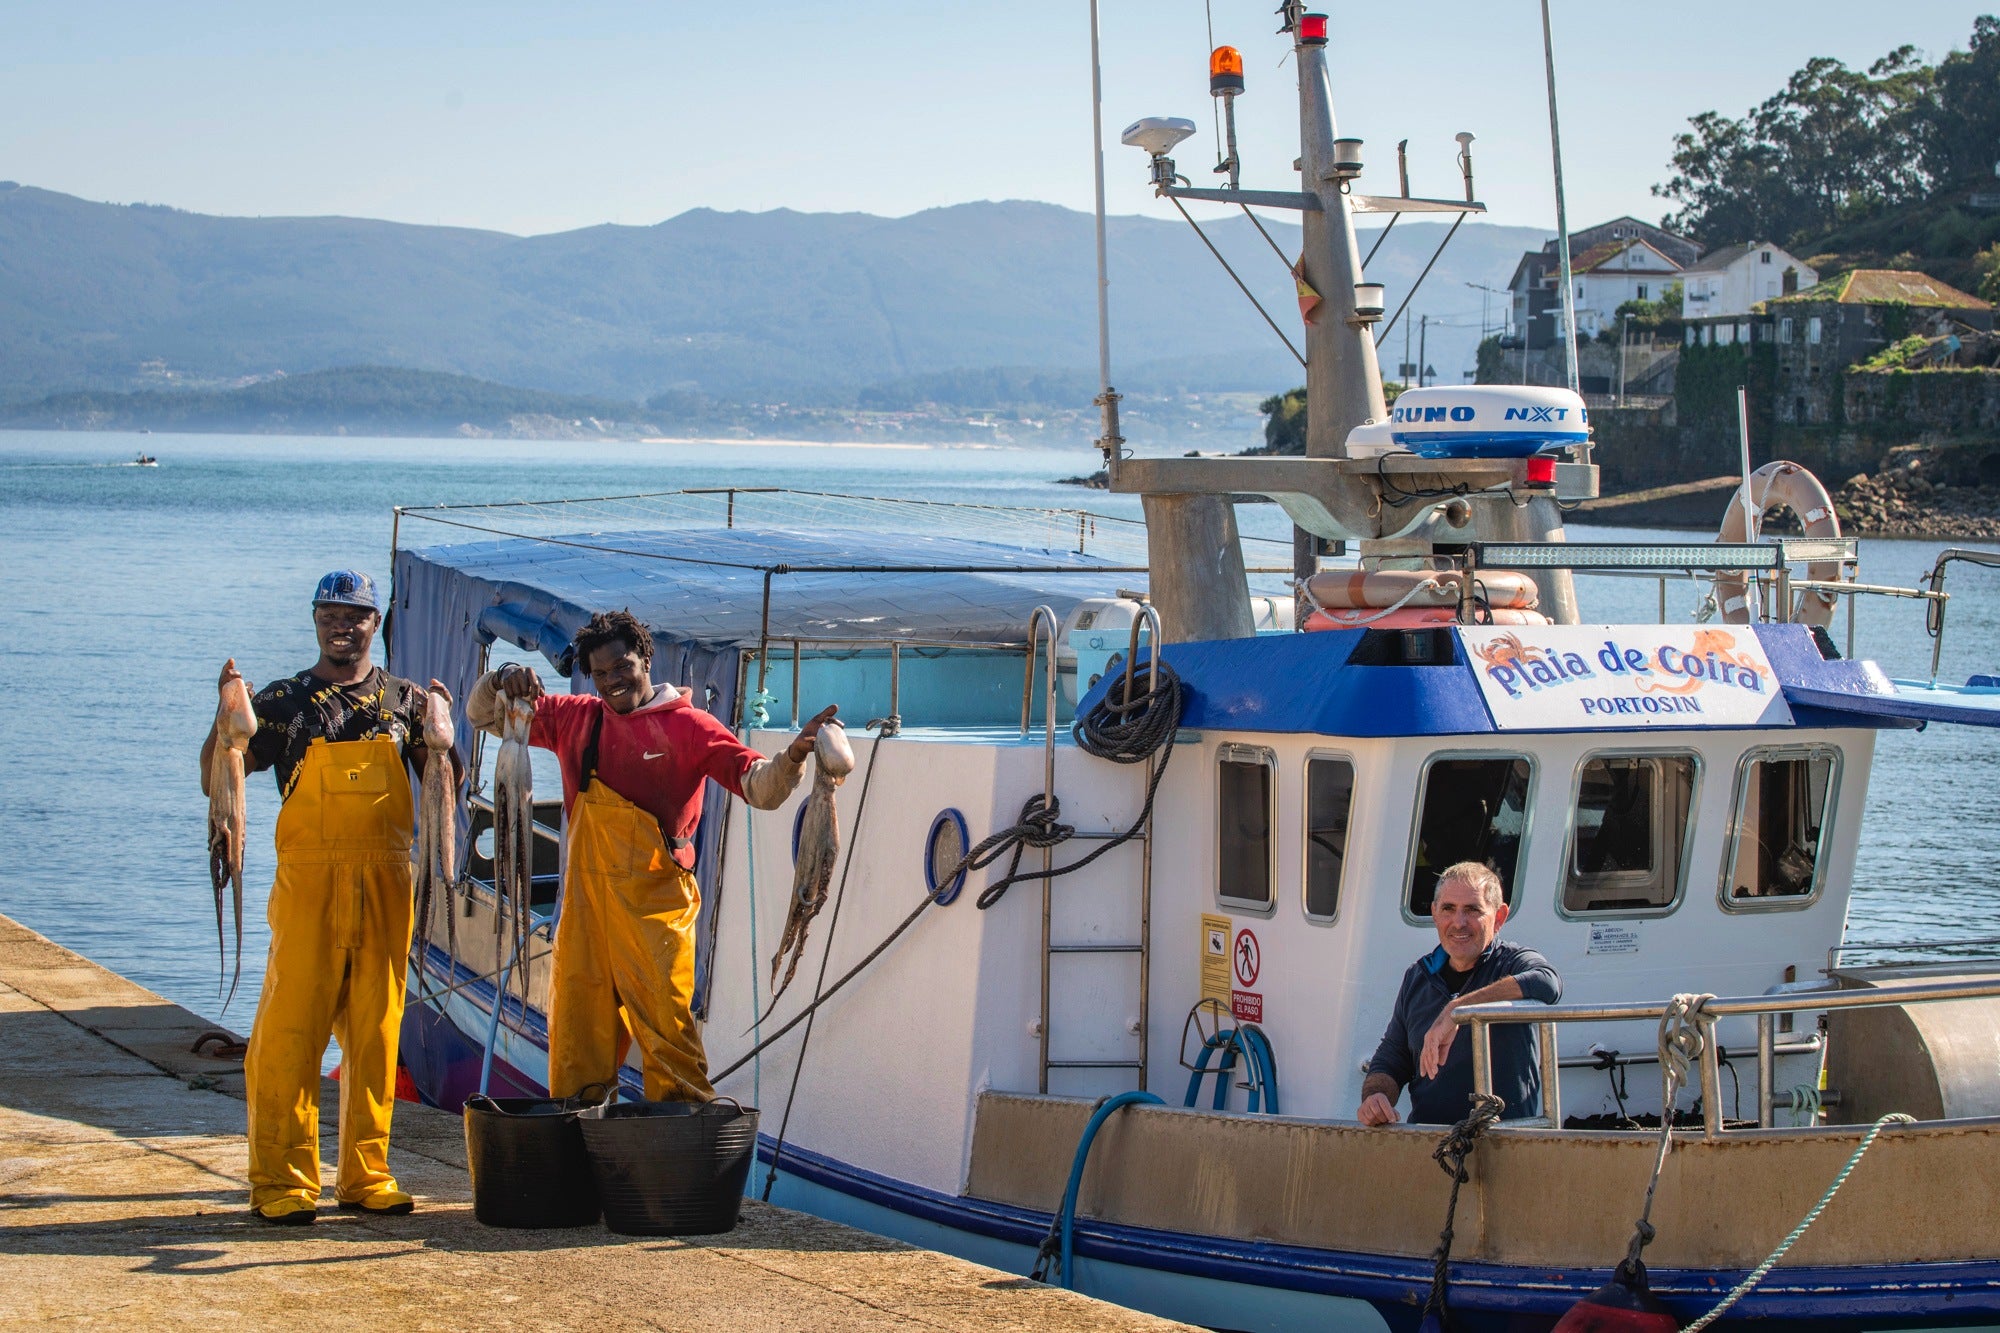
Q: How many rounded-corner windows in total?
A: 5